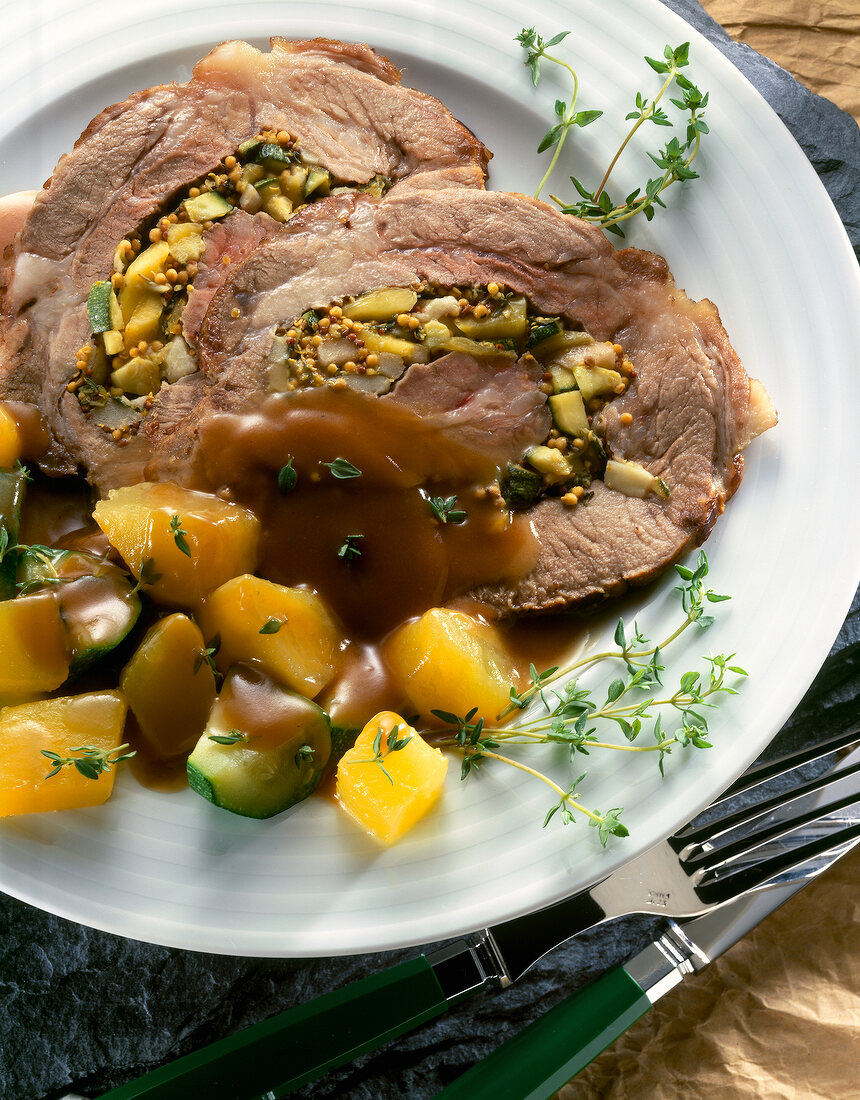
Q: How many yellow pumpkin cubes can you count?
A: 8